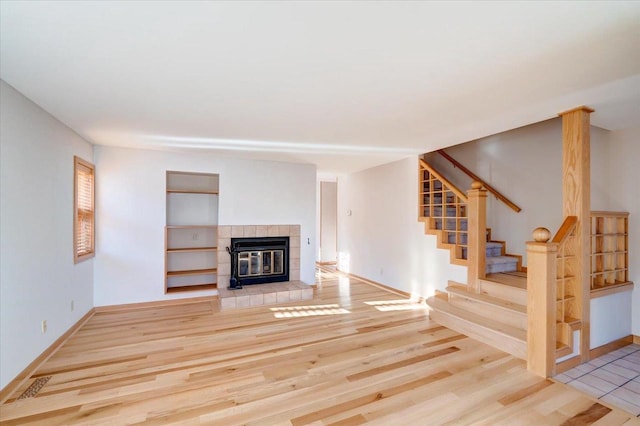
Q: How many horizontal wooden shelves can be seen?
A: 5